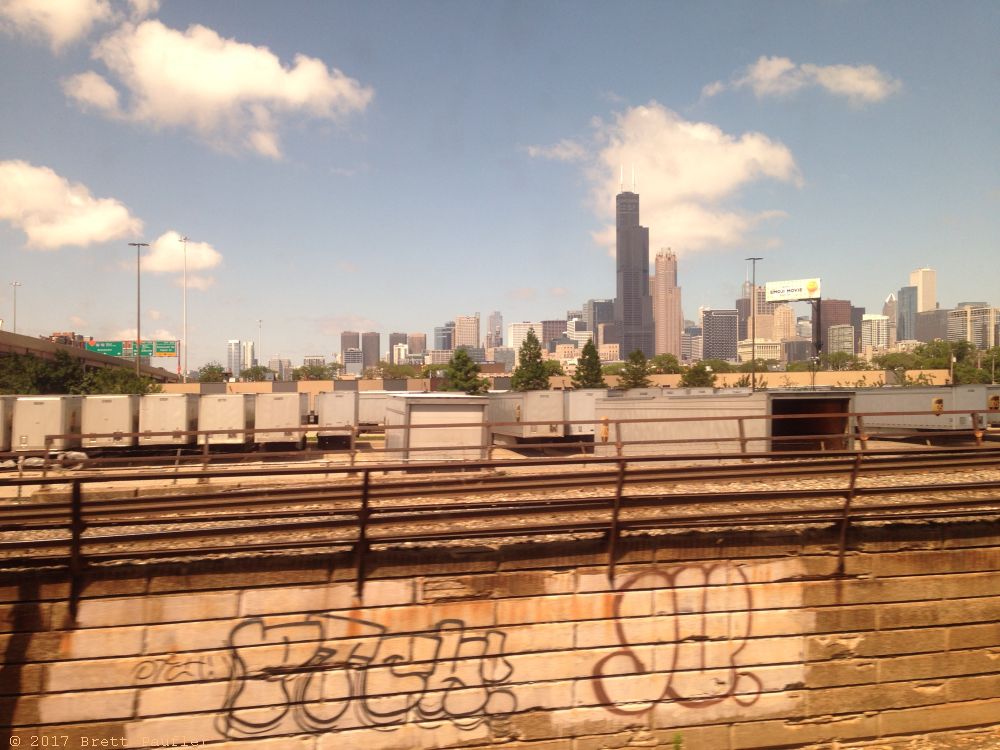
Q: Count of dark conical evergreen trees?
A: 5